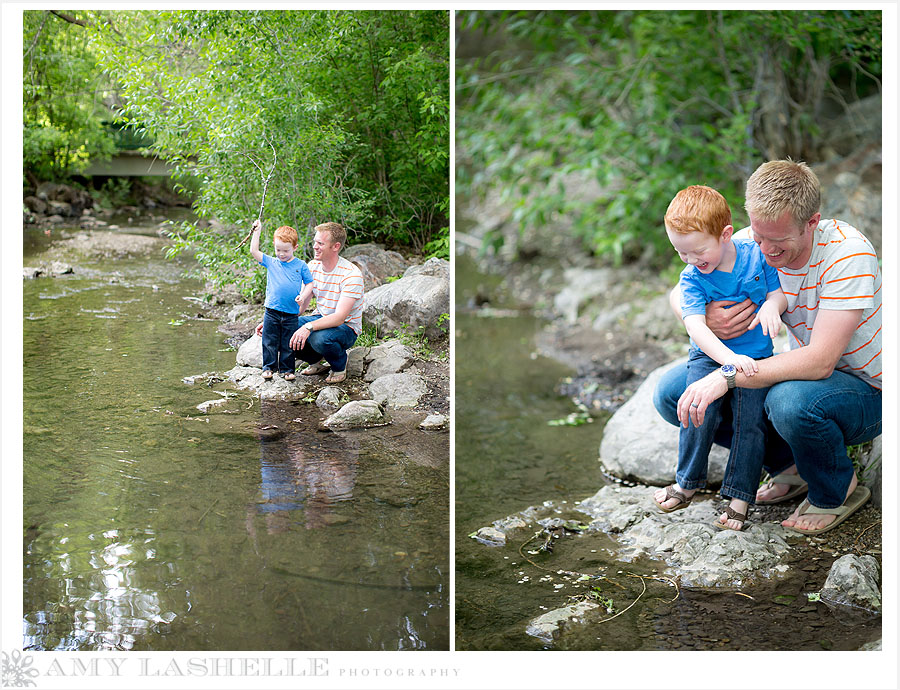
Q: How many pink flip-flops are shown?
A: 0